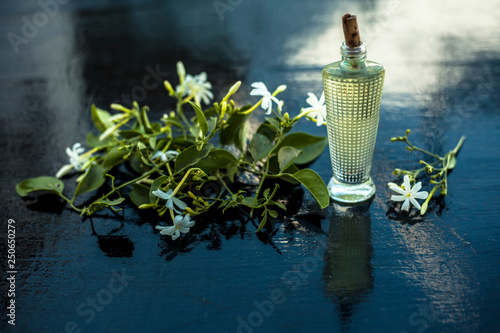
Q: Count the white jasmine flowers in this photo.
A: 8